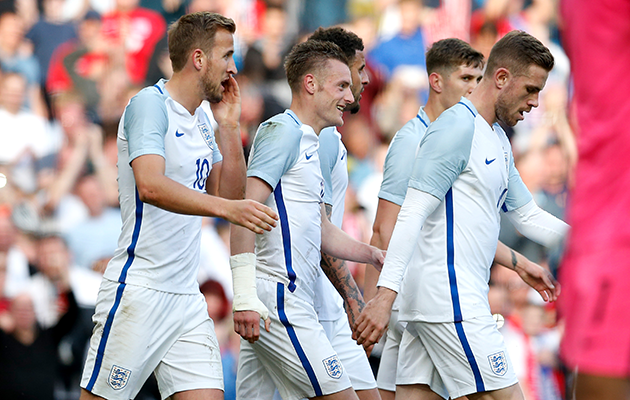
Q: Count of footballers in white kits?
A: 5